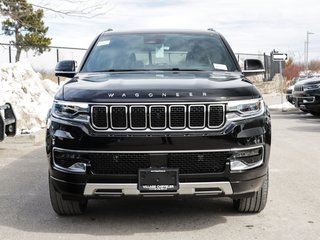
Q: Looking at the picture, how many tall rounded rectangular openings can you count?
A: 7